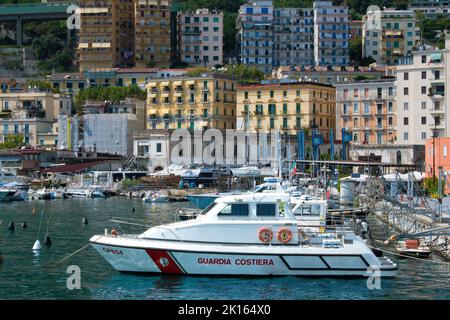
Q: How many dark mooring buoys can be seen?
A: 5